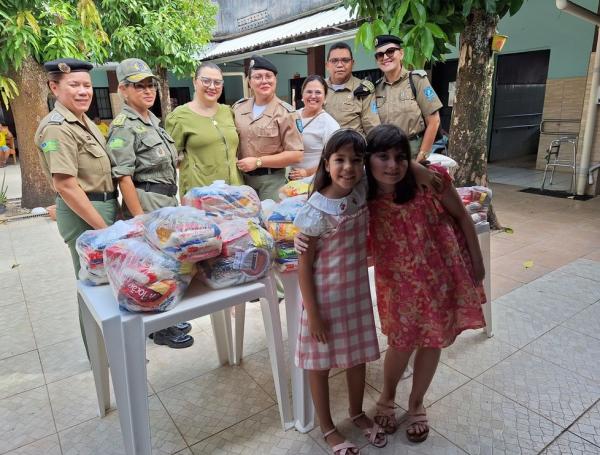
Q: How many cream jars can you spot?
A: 0